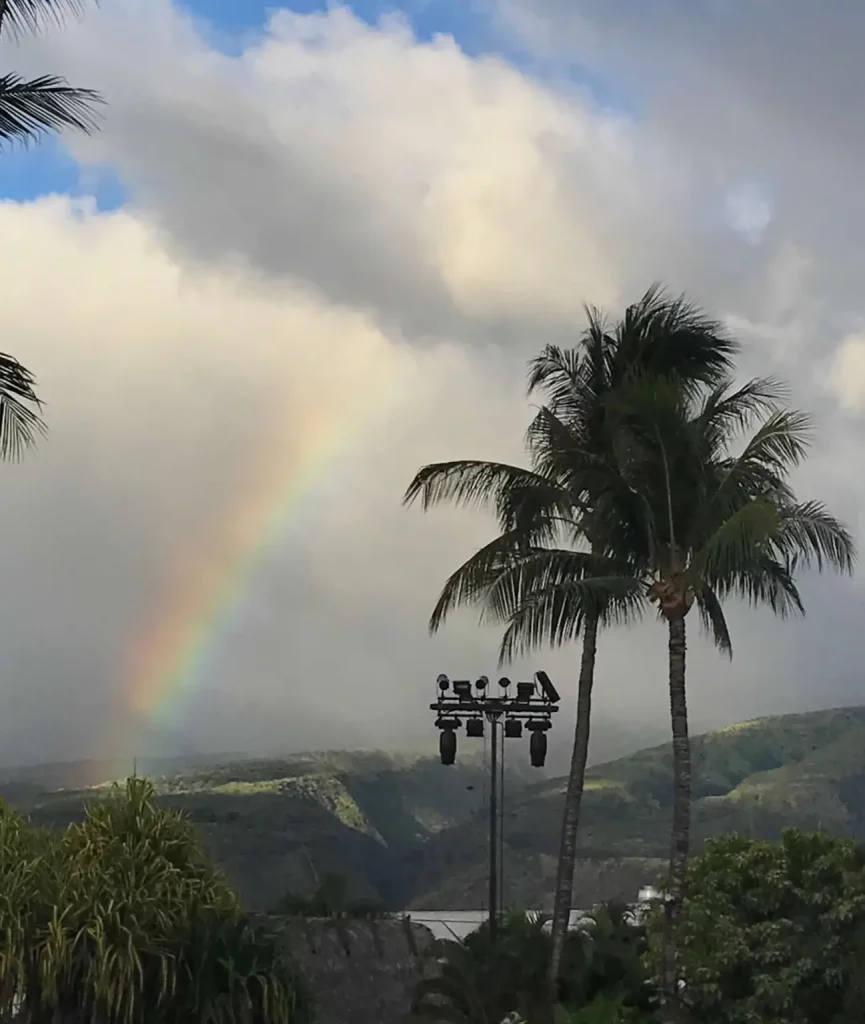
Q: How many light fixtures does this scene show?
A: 10